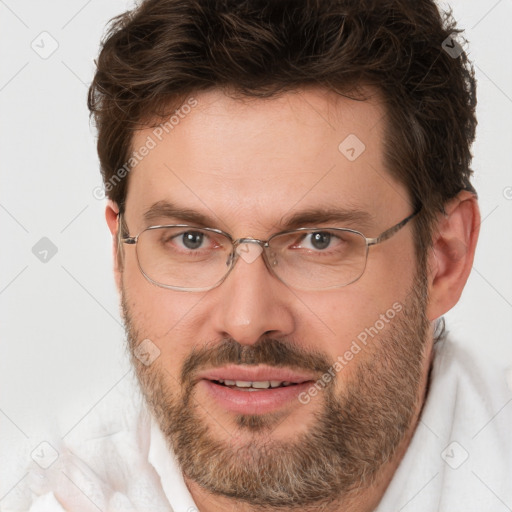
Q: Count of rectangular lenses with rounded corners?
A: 2